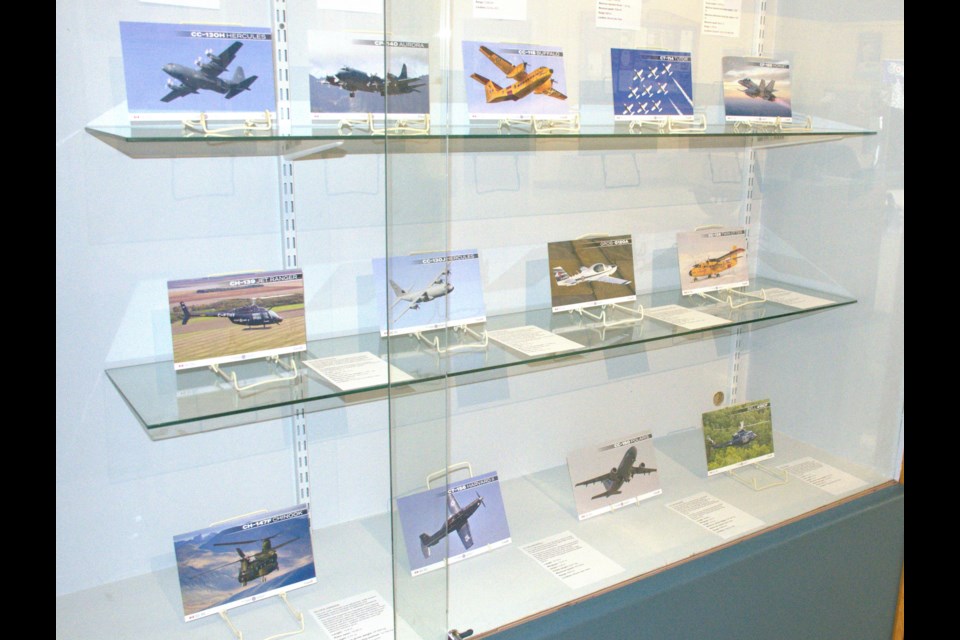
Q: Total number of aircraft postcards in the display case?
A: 13